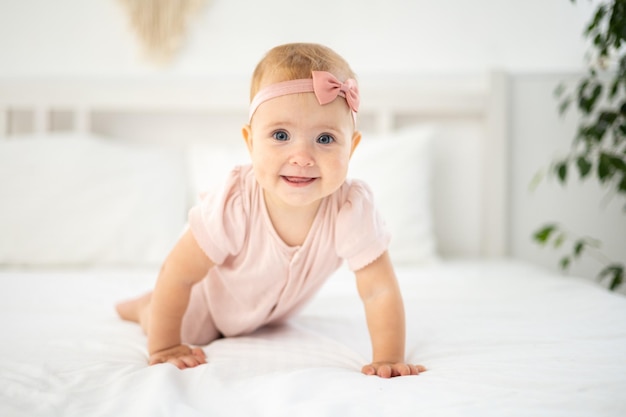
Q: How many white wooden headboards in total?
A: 1